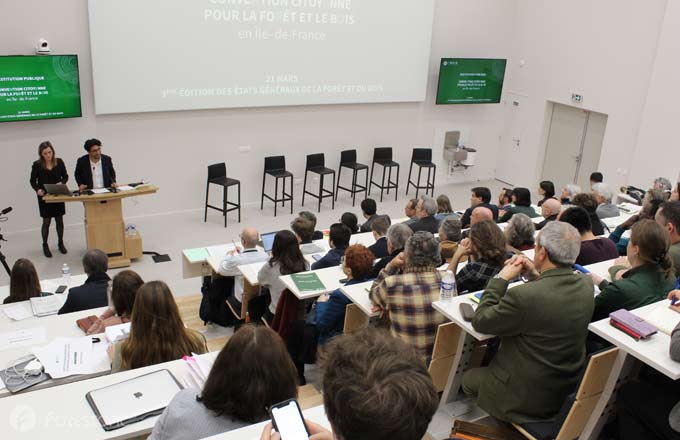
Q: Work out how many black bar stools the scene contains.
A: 6